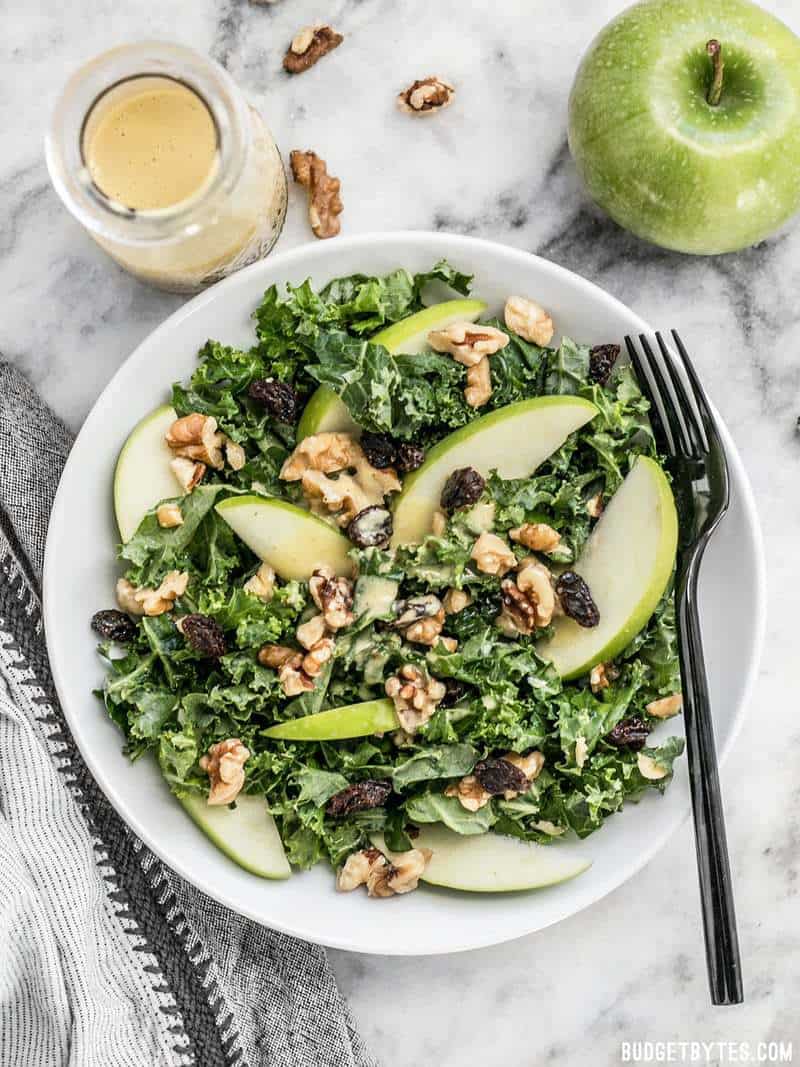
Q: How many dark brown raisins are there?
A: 13